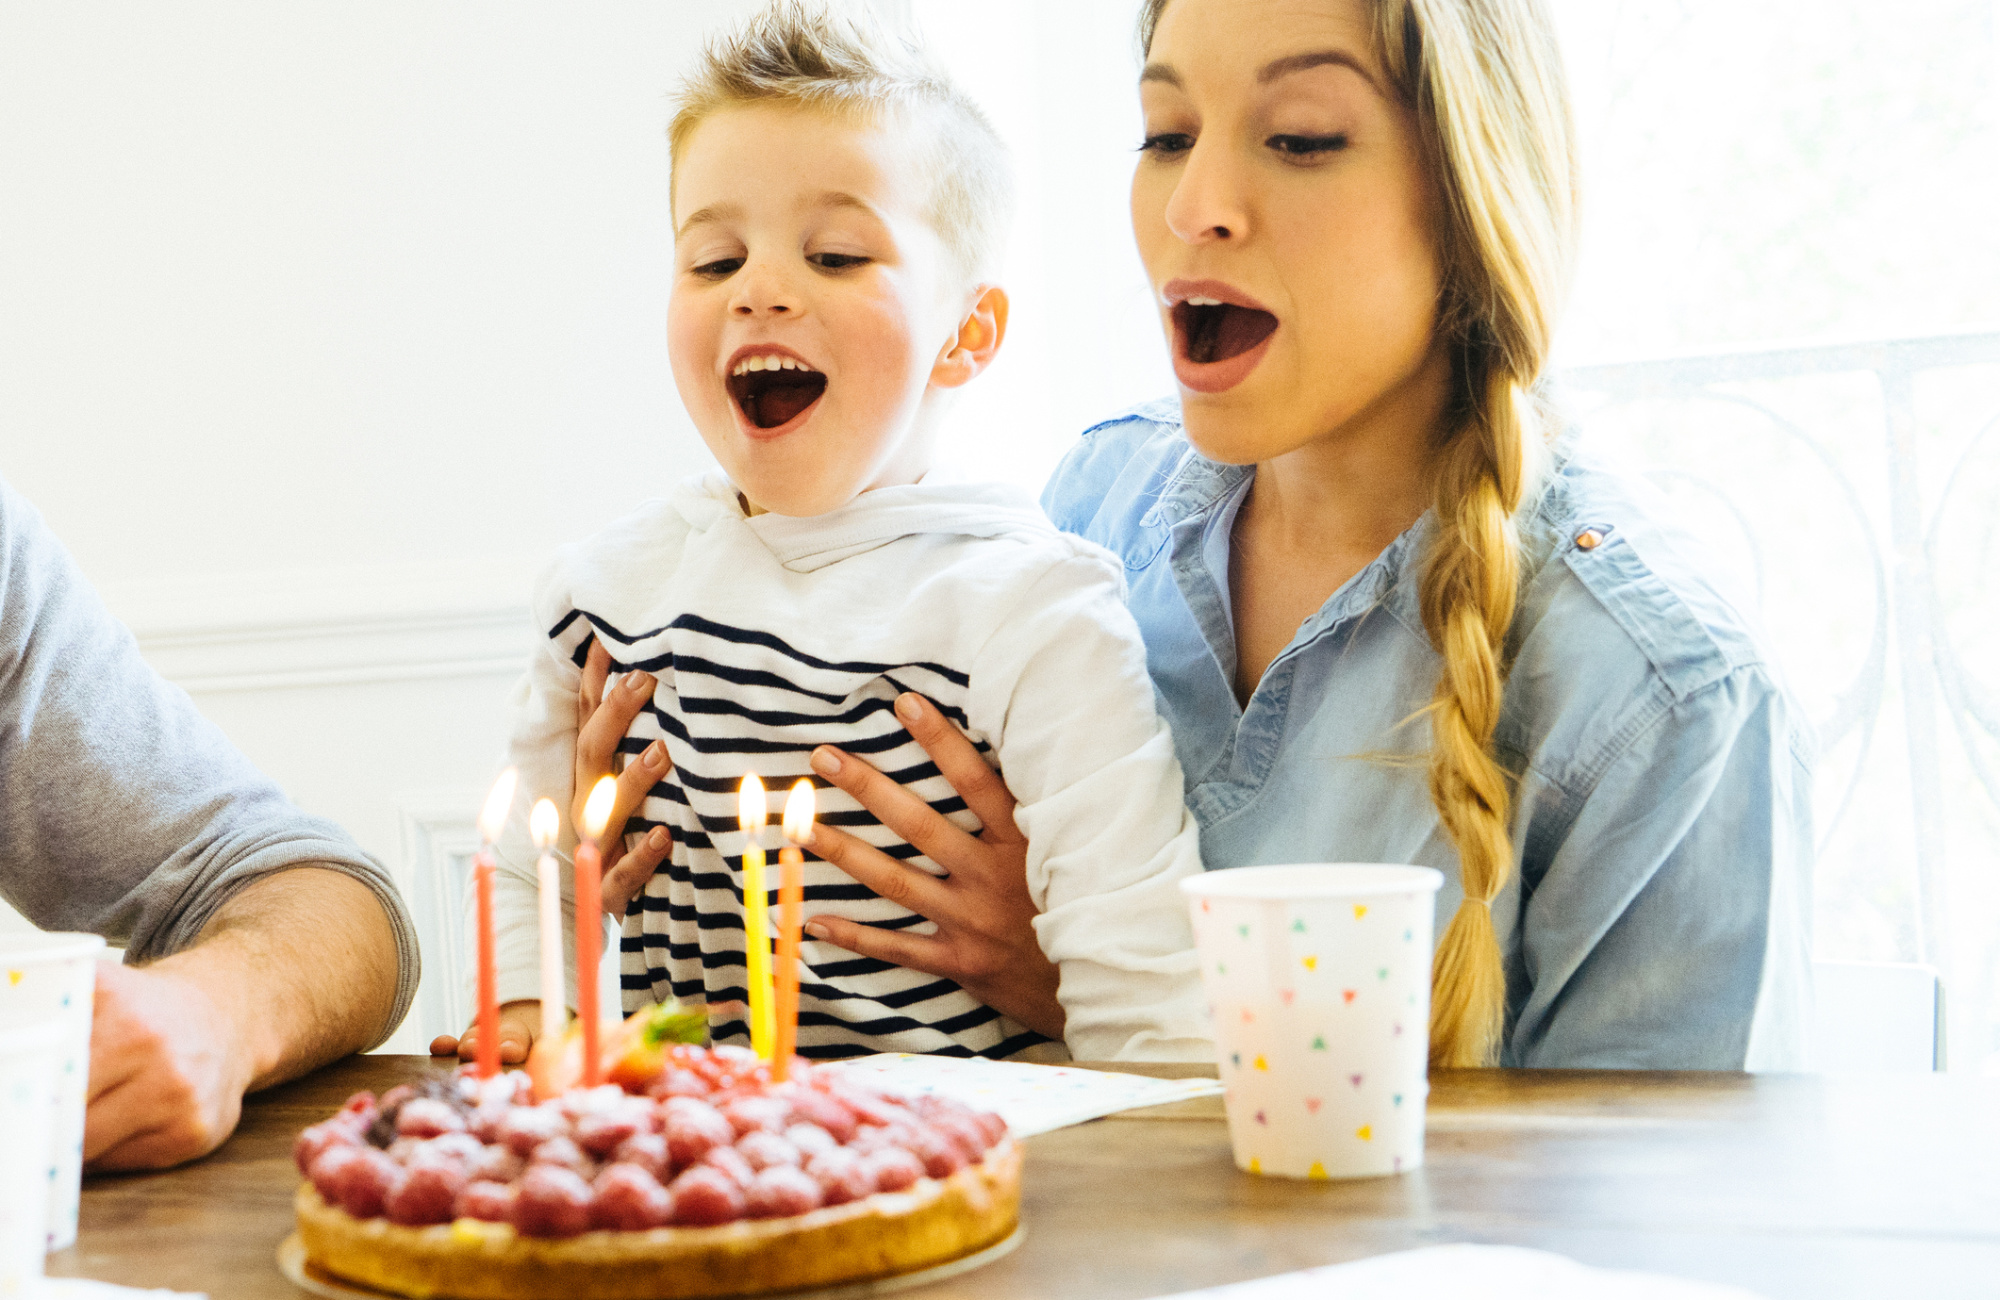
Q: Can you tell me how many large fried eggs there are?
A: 0